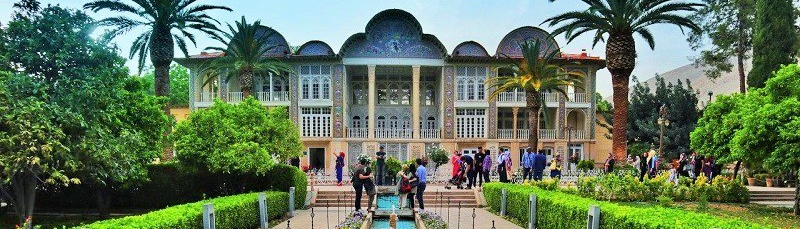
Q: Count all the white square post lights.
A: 6